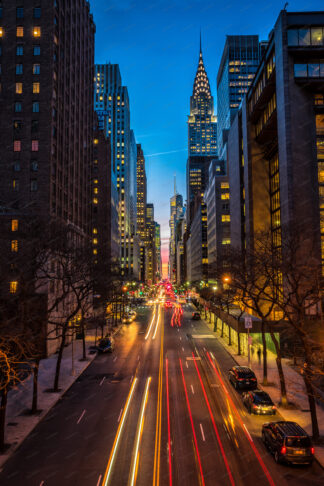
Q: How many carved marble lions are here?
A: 0